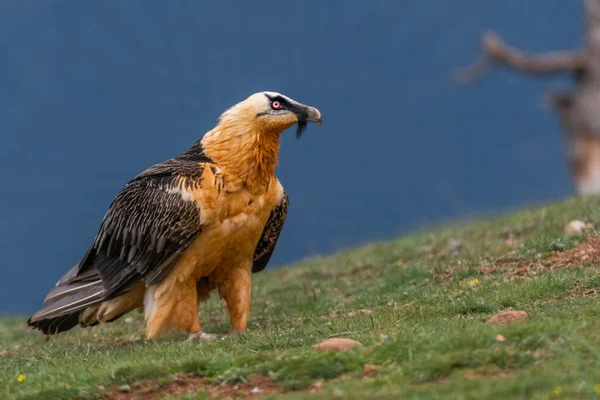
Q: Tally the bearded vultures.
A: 1